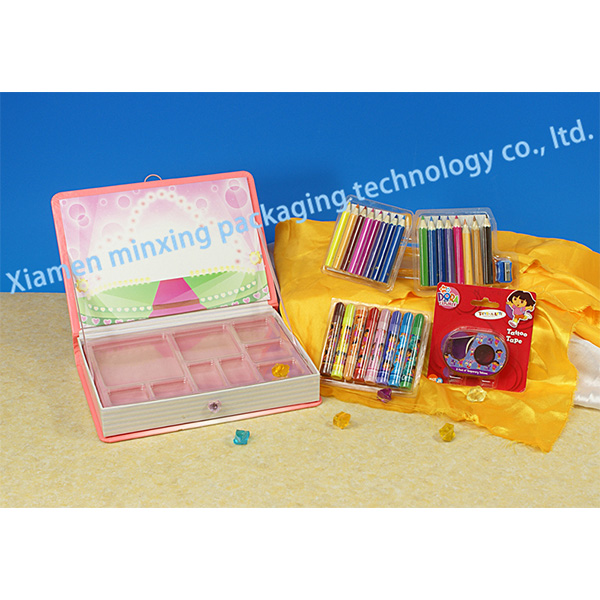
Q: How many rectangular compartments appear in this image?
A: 9